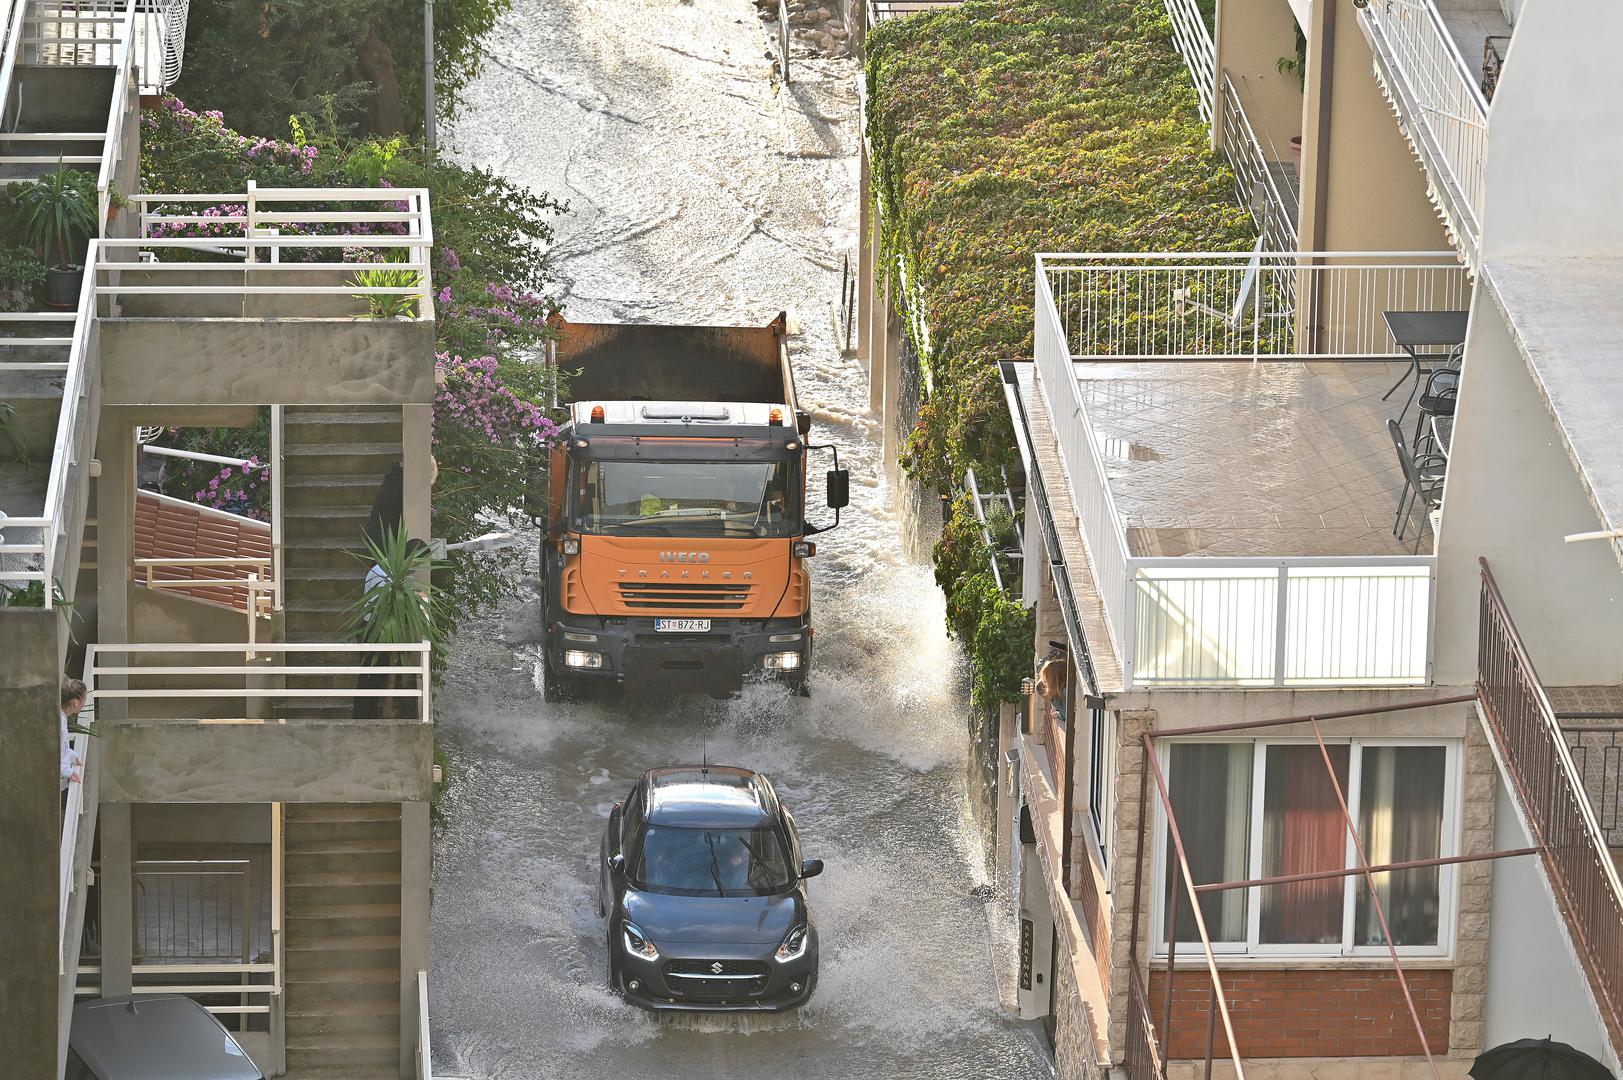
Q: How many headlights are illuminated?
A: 4